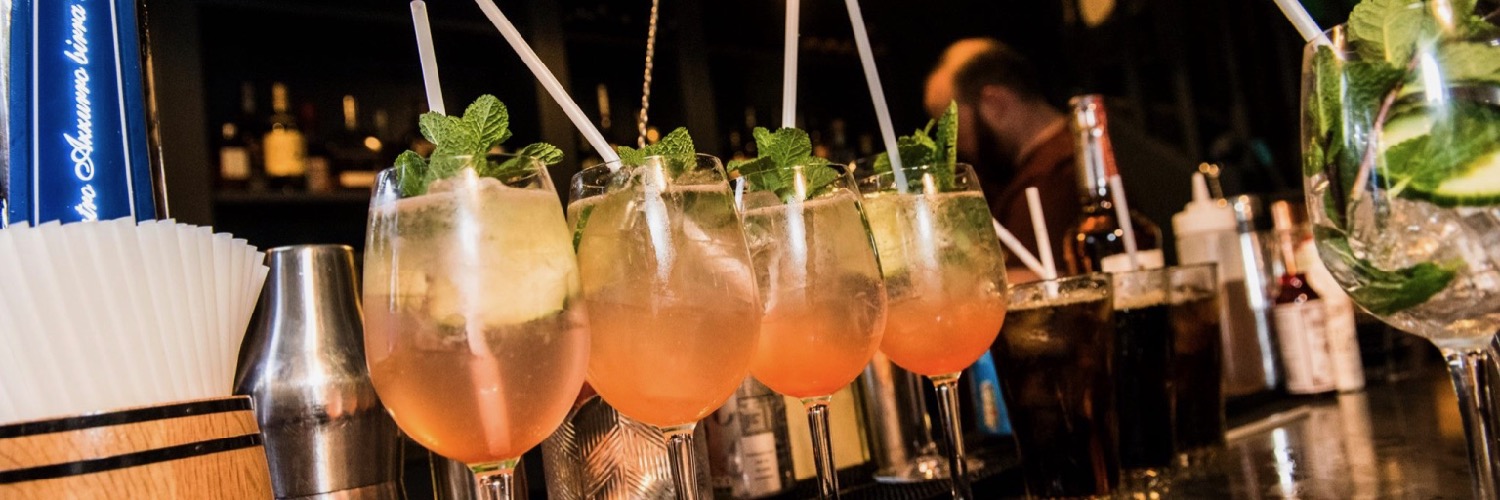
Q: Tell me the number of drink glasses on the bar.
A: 8